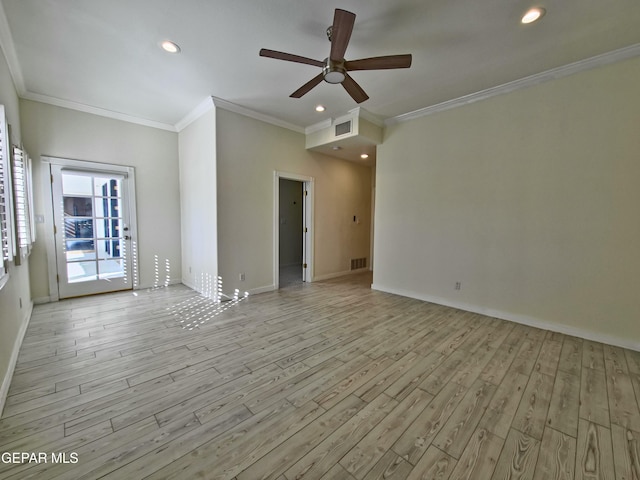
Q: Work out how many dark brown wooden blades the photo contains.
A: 5